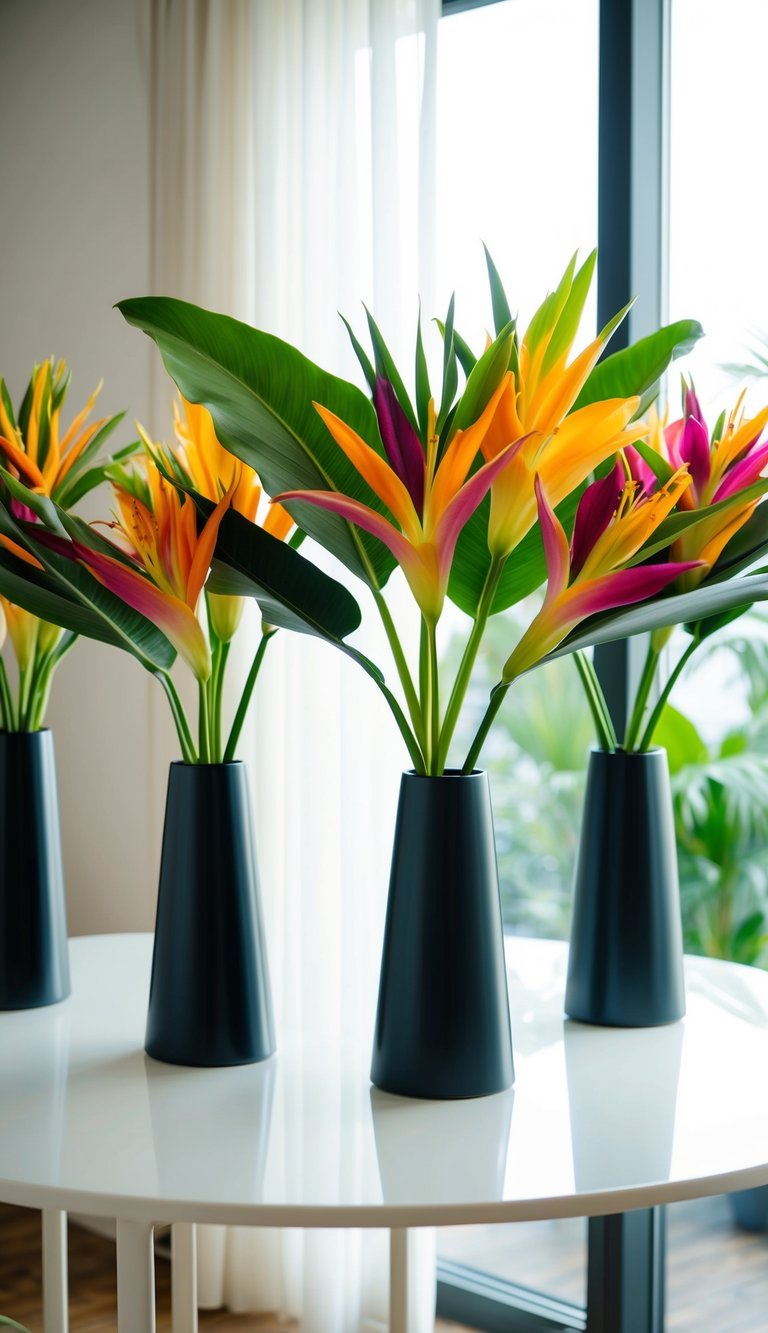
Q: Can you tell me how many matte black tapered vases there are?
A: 4